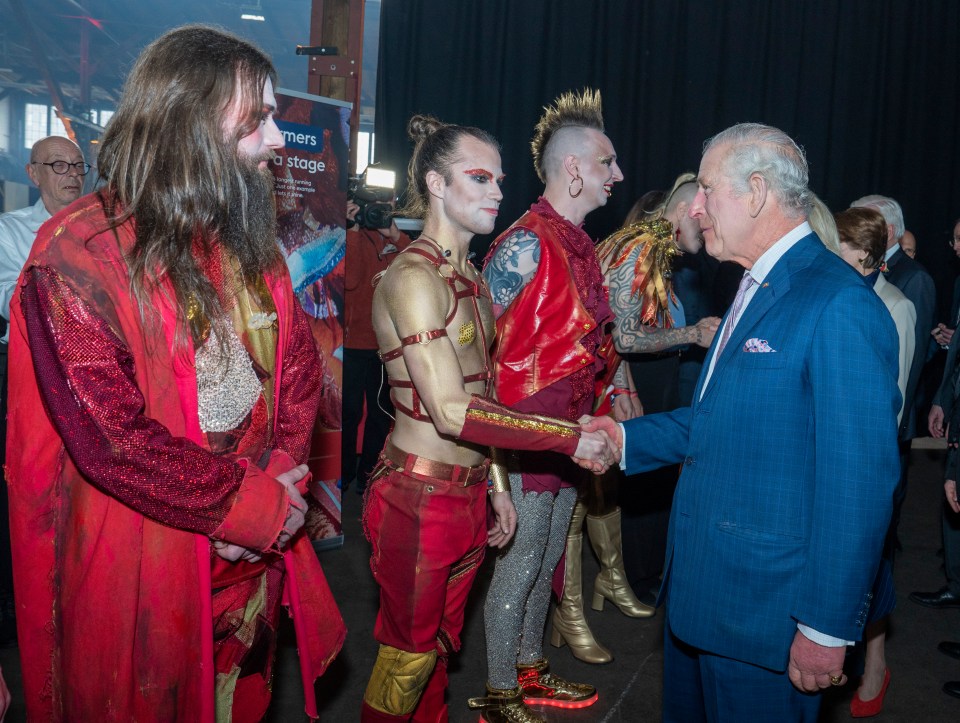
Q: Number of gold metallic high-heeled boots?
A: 2